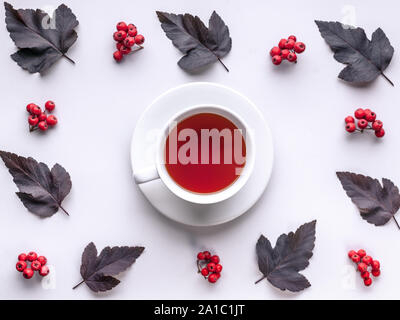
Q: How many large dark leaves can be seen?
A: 7